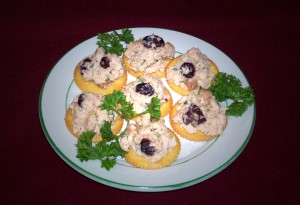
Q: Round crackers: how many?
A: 7